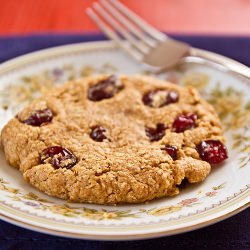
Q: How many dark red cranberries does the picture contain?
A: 9